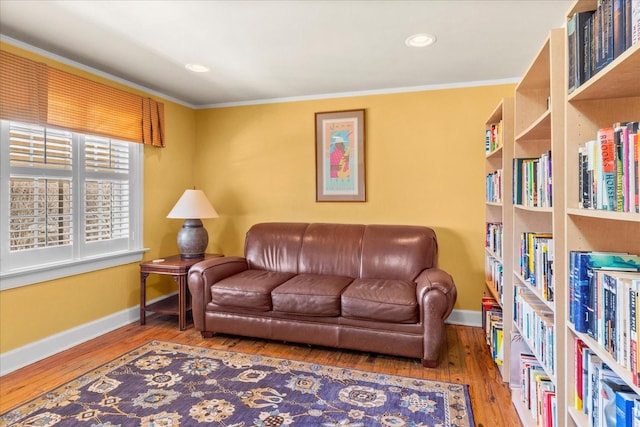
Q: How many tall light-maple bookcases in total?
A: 3